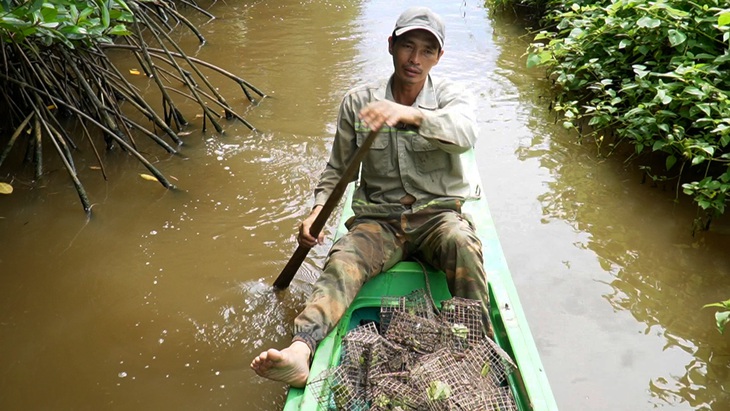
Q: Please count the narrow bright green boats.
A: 1